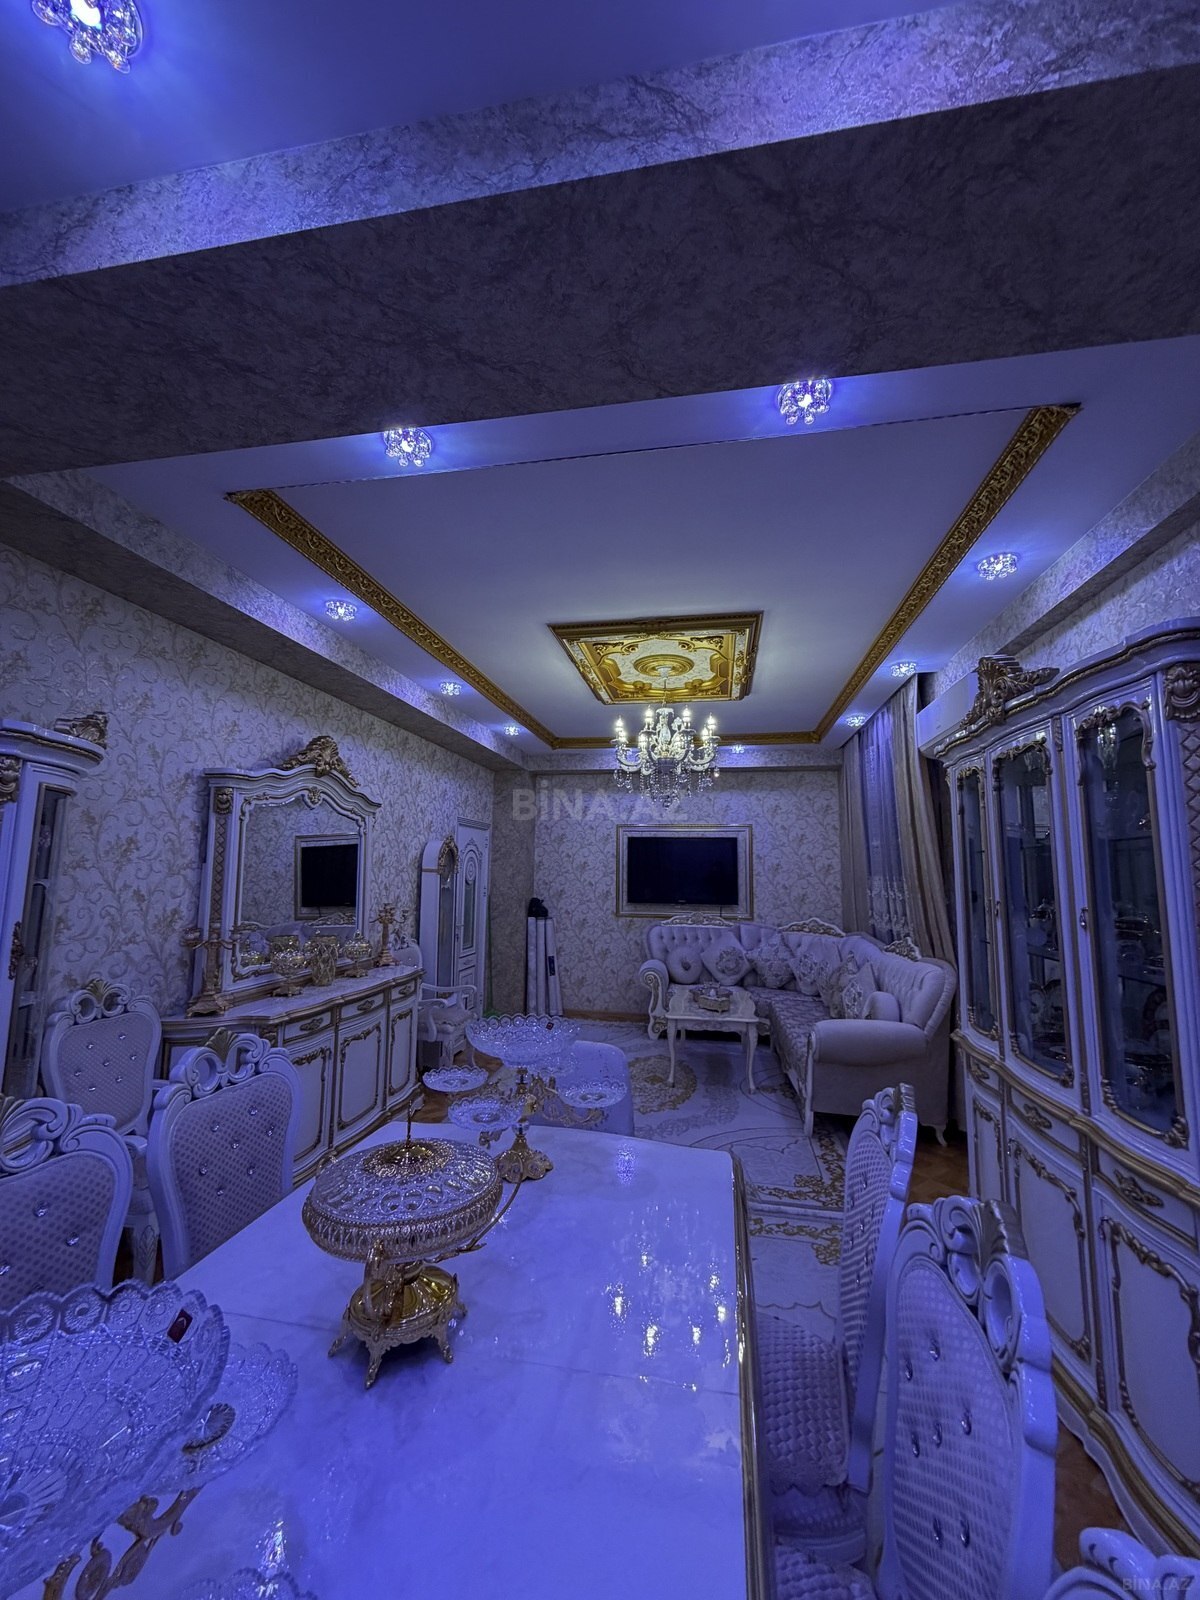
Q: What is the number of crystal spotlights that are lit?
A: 10